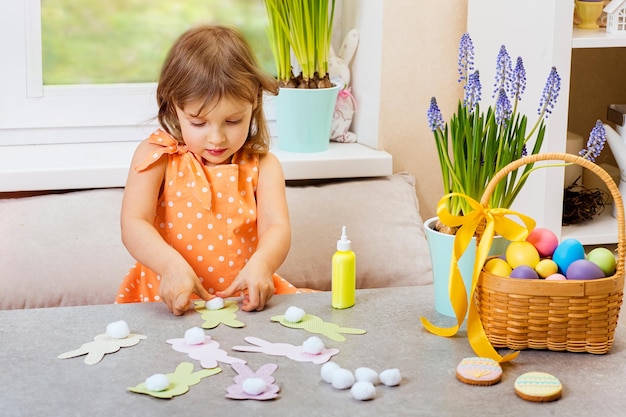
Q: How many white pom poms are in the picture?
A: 12